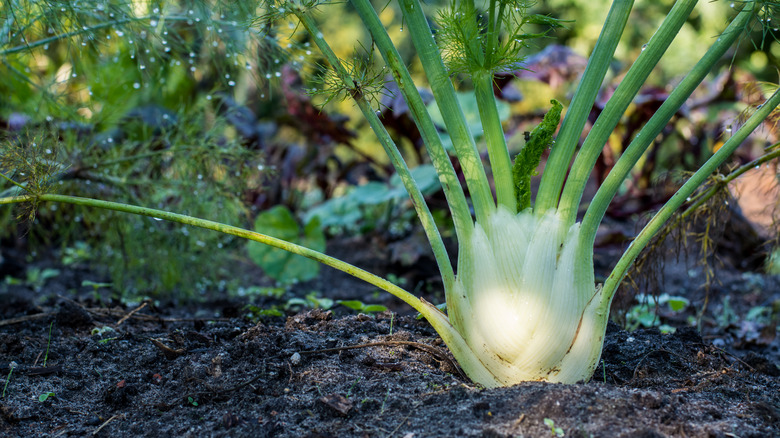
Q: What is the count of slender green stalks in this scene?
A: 9